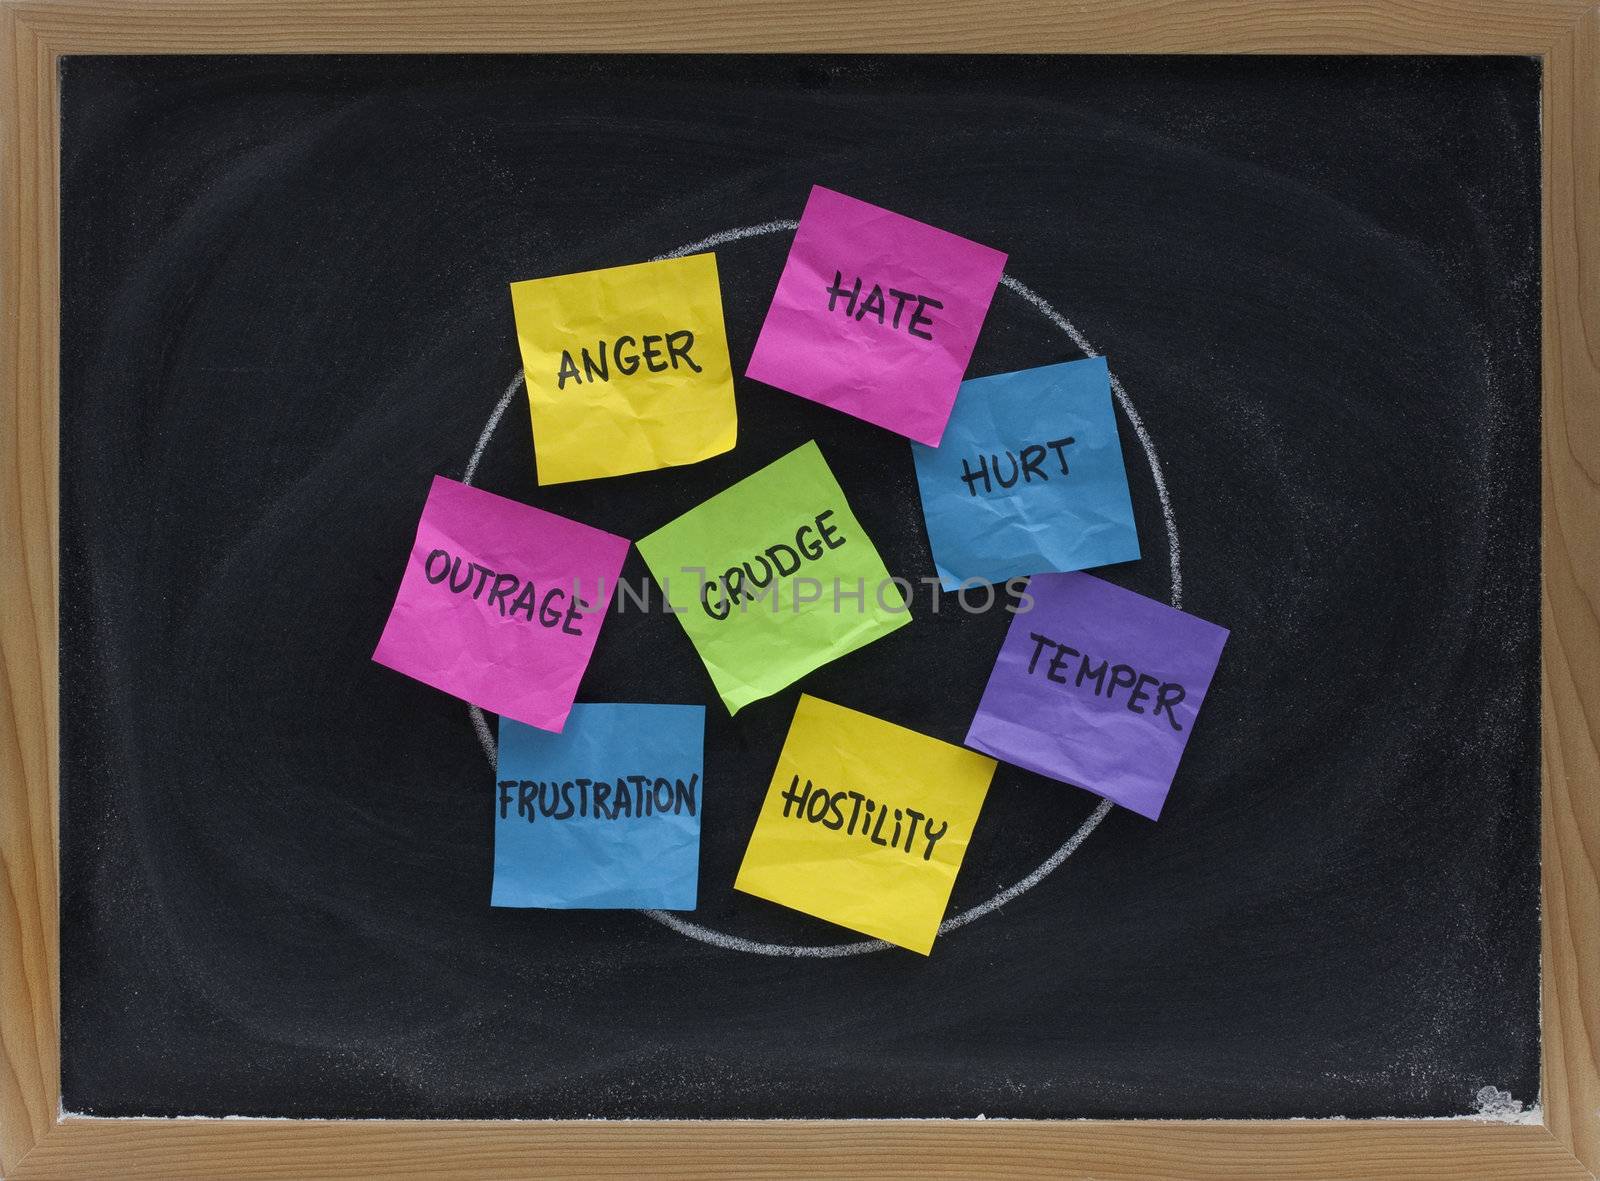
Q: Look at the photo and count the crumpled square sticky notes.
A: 8